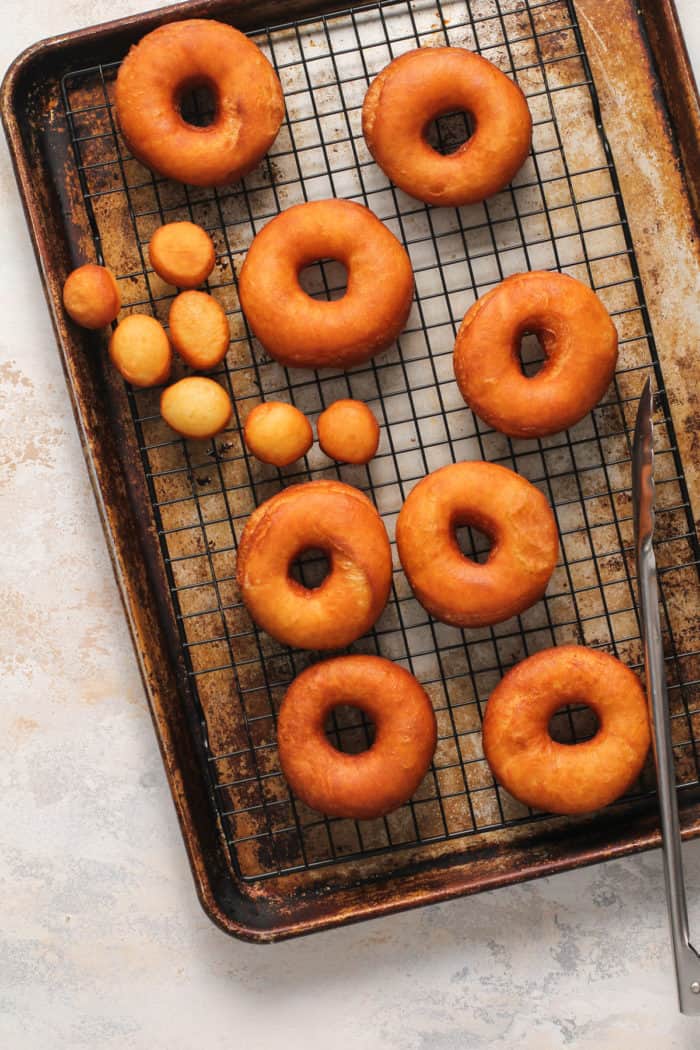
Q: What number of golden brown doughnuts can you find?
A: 8